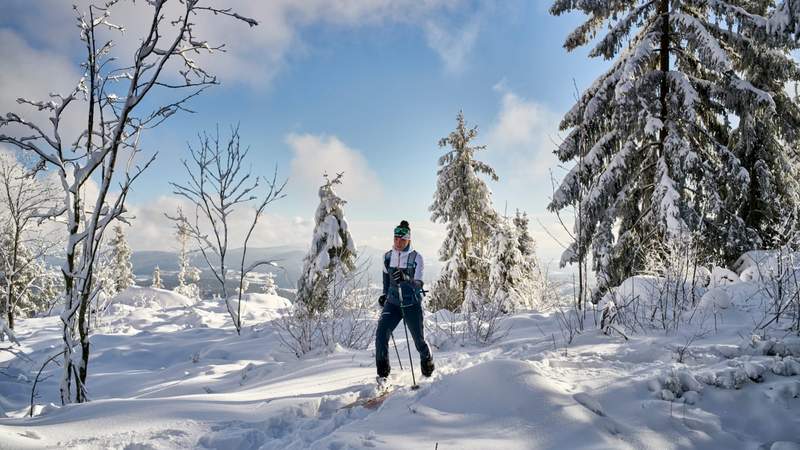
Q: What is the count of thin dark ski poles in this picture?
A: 2